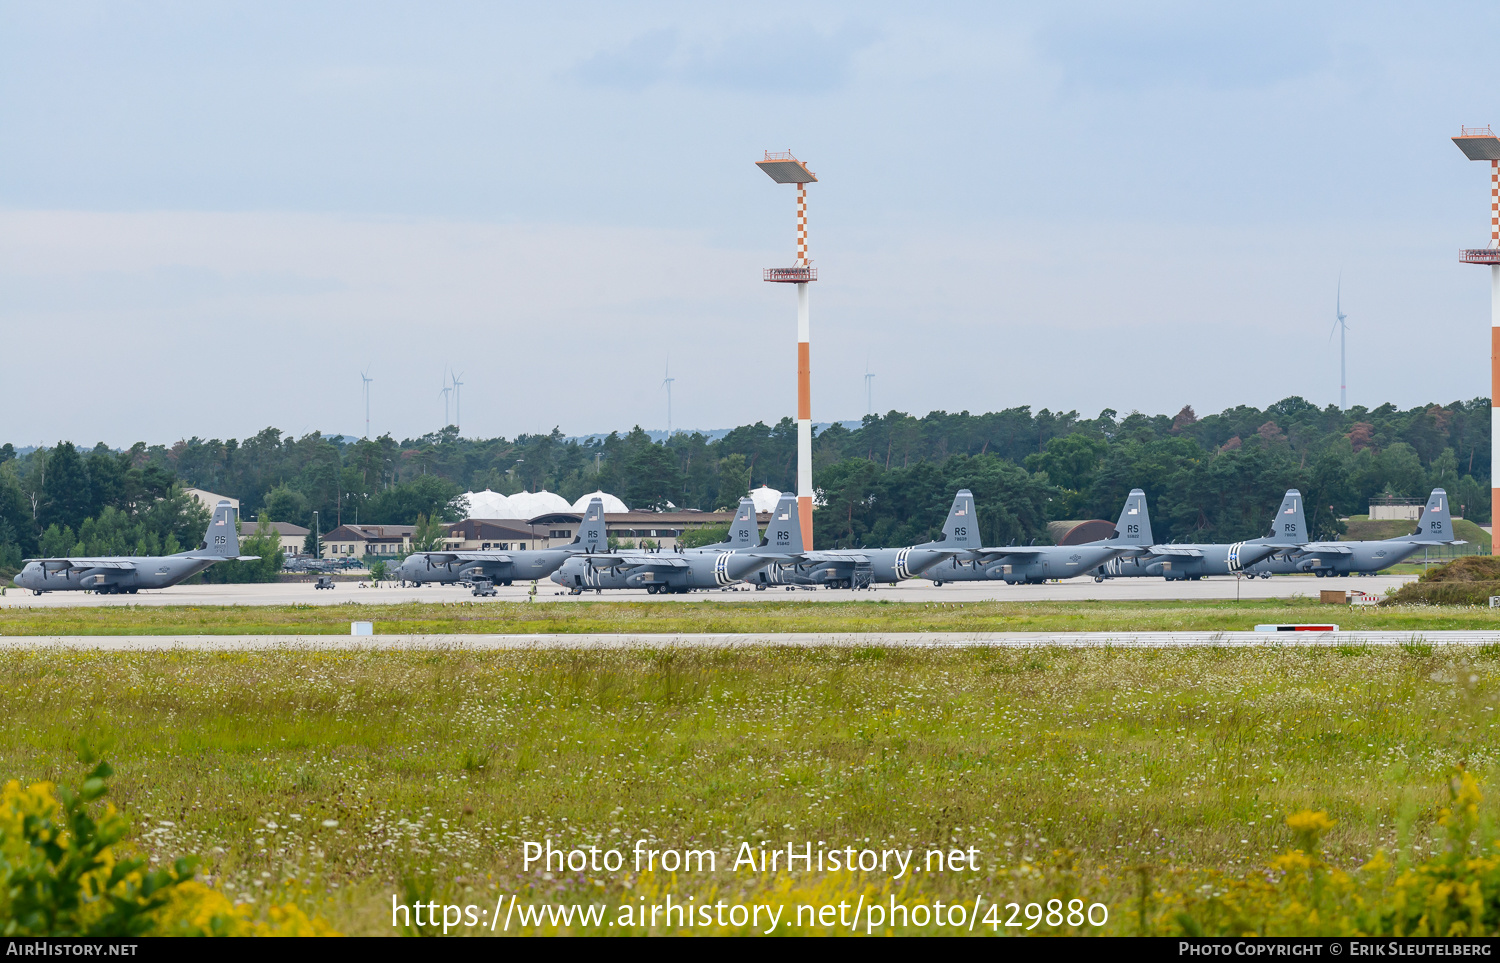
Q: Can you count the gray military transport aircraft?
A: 8